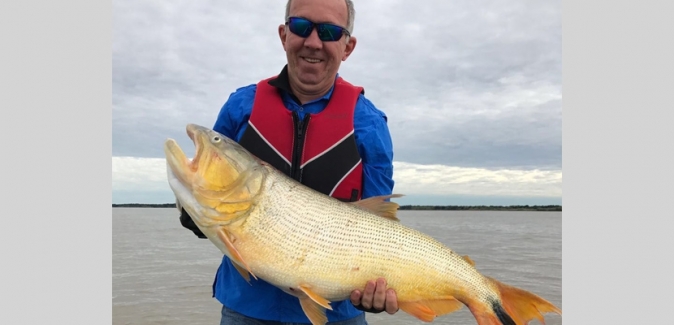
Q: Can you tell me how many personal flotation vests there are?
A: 1